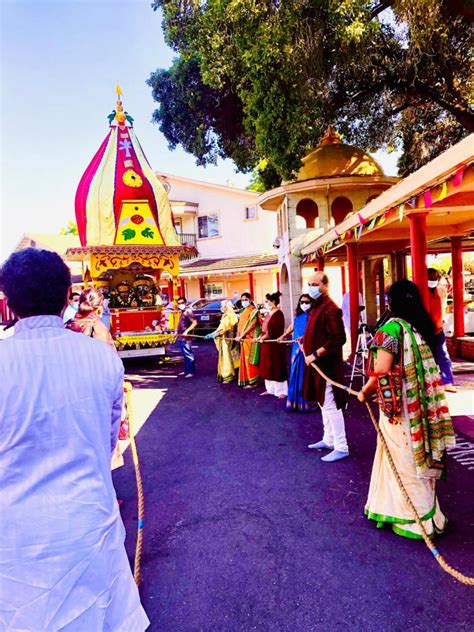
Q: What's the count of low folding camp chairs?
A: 0